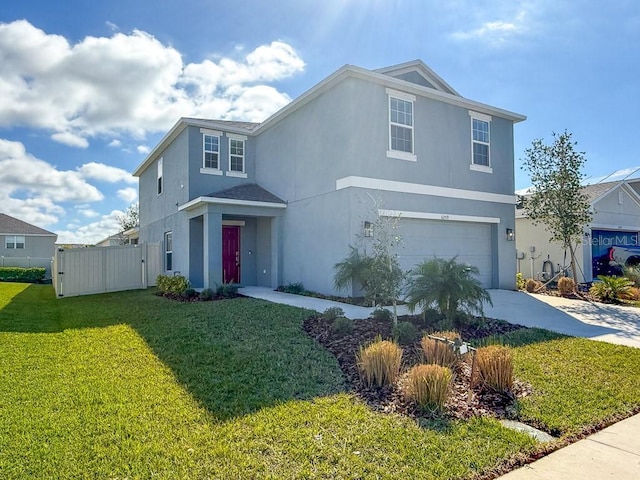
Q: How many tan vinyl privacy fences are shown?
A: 1